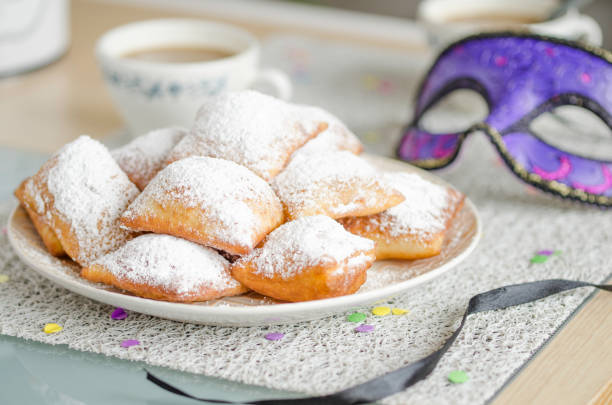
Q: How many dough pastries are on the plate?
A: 9